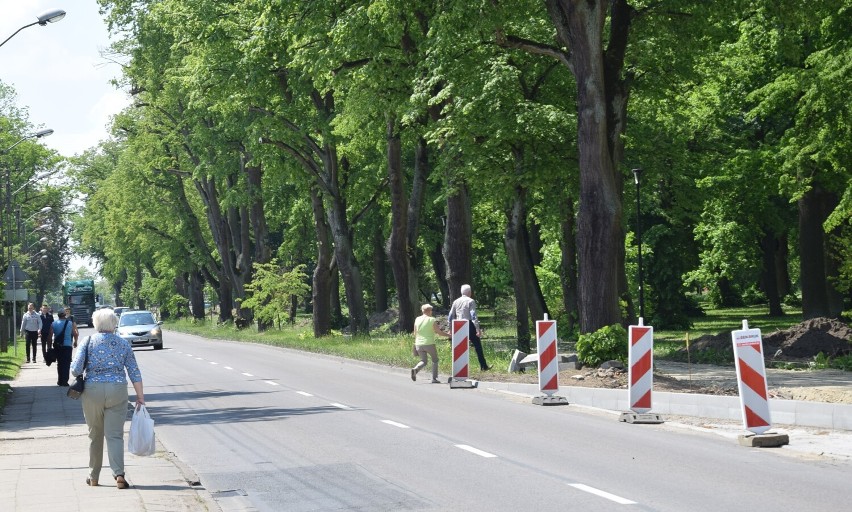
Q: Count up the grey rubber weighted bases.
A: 4